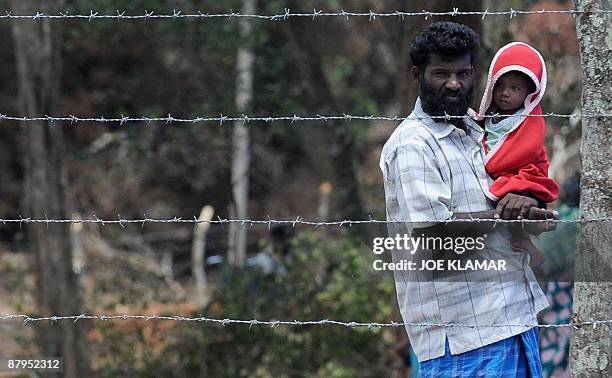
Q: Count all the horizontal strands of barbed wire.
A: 4